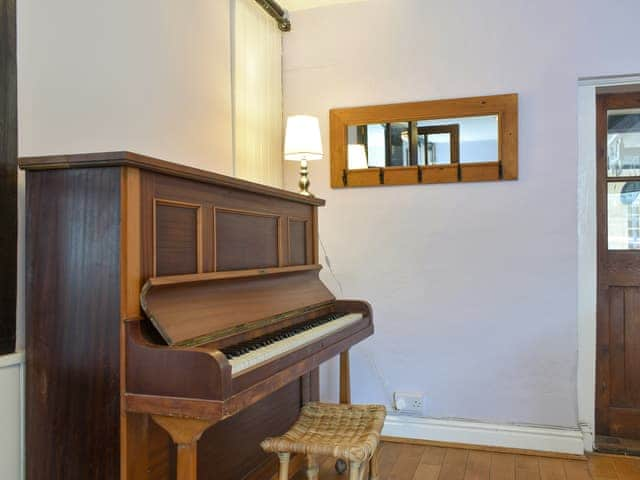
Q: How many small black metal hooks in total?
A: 5